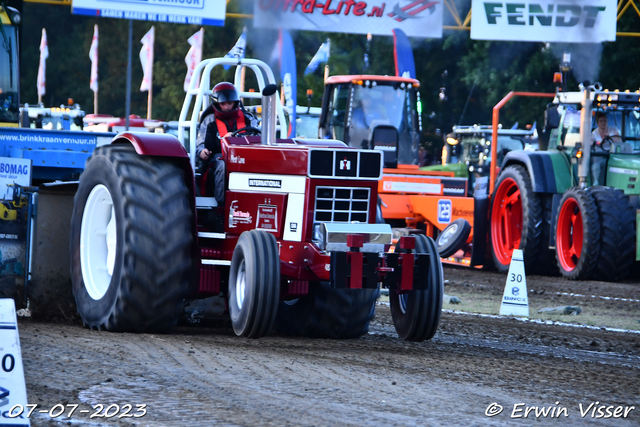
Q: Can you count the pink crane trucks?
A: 0